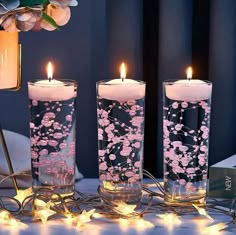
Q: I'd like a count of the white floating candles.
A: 3